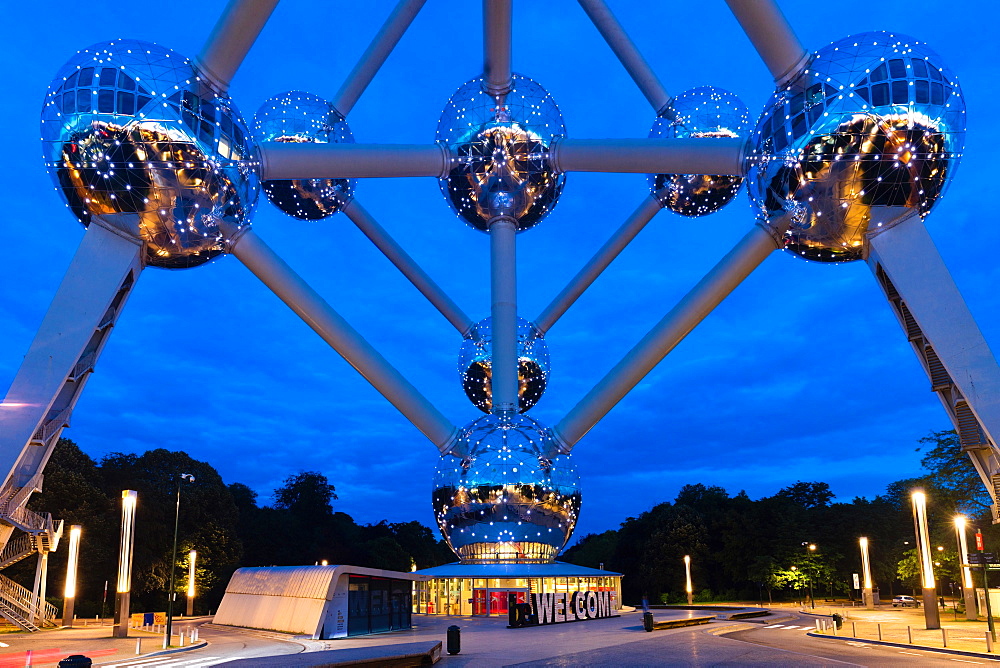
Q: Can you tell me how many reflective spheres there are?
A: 7